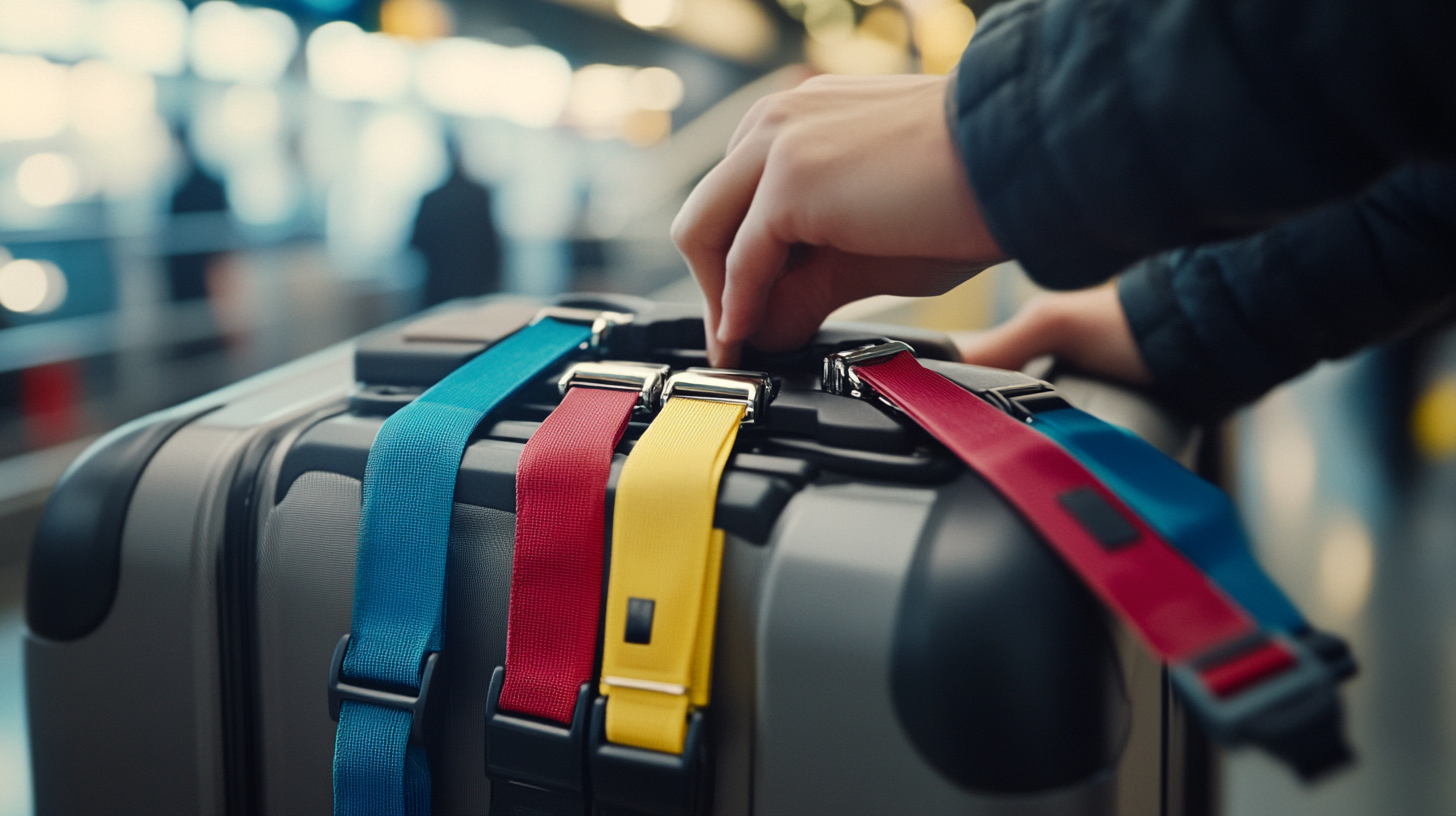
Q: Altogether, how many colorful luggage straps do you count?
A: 5